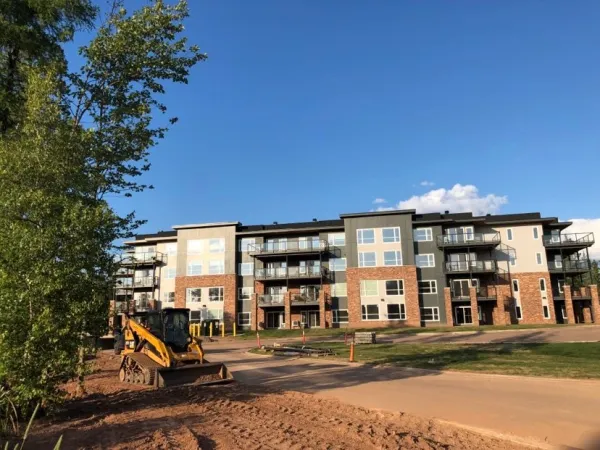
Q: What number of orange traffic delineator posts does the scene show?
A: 3